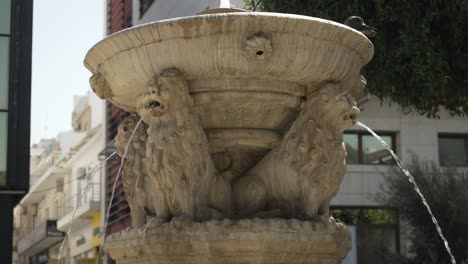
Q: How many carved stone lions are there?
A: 3